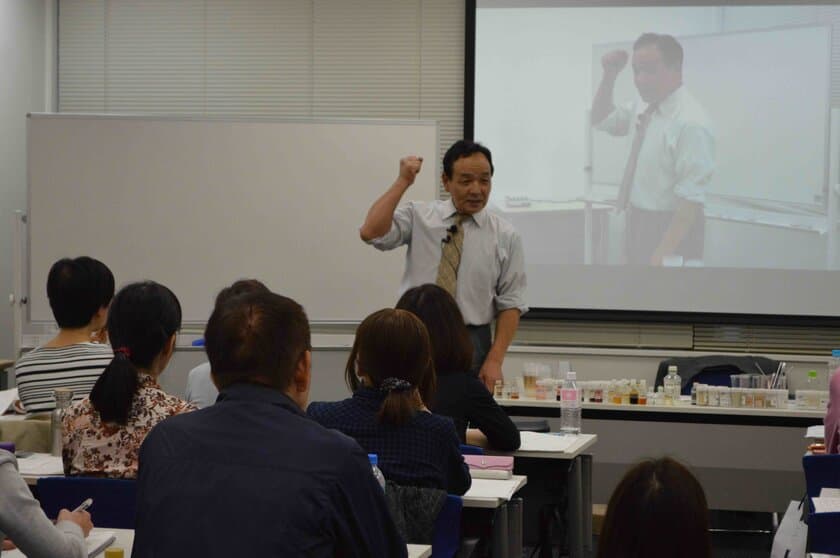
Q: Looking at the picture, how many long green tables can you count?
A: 0